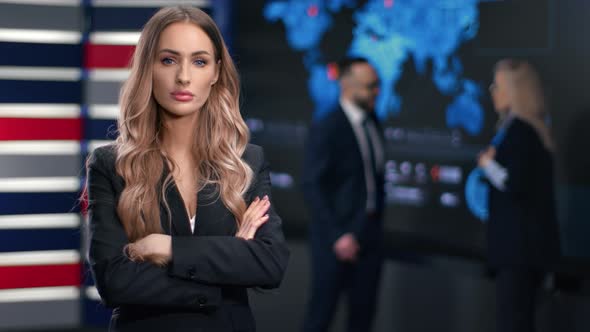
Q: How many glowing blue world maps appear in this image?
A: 1